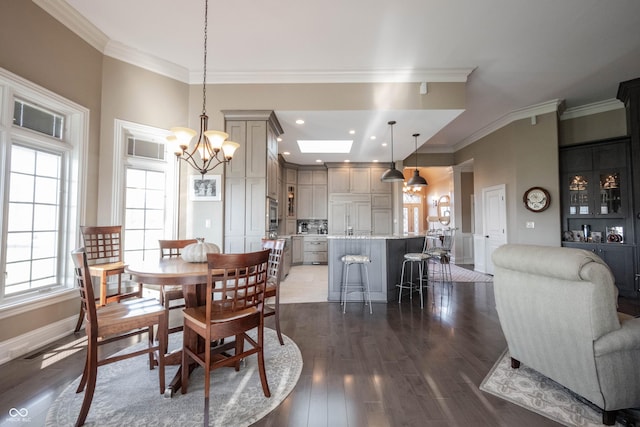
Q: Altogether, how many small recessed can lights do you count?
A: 9